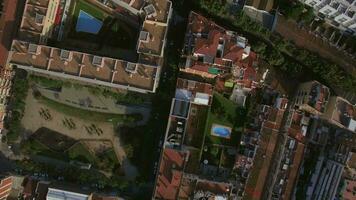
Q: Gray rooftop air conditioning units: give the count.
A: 7